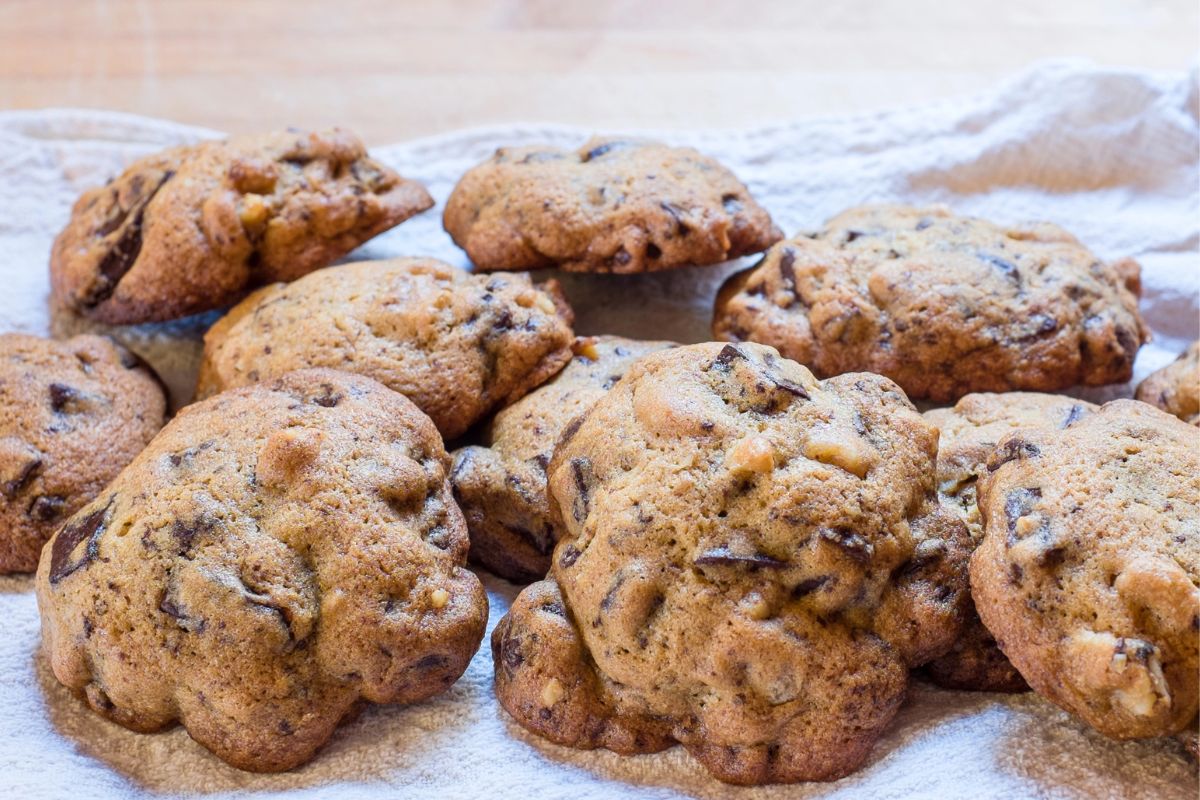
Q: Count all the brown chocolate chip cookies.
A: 11